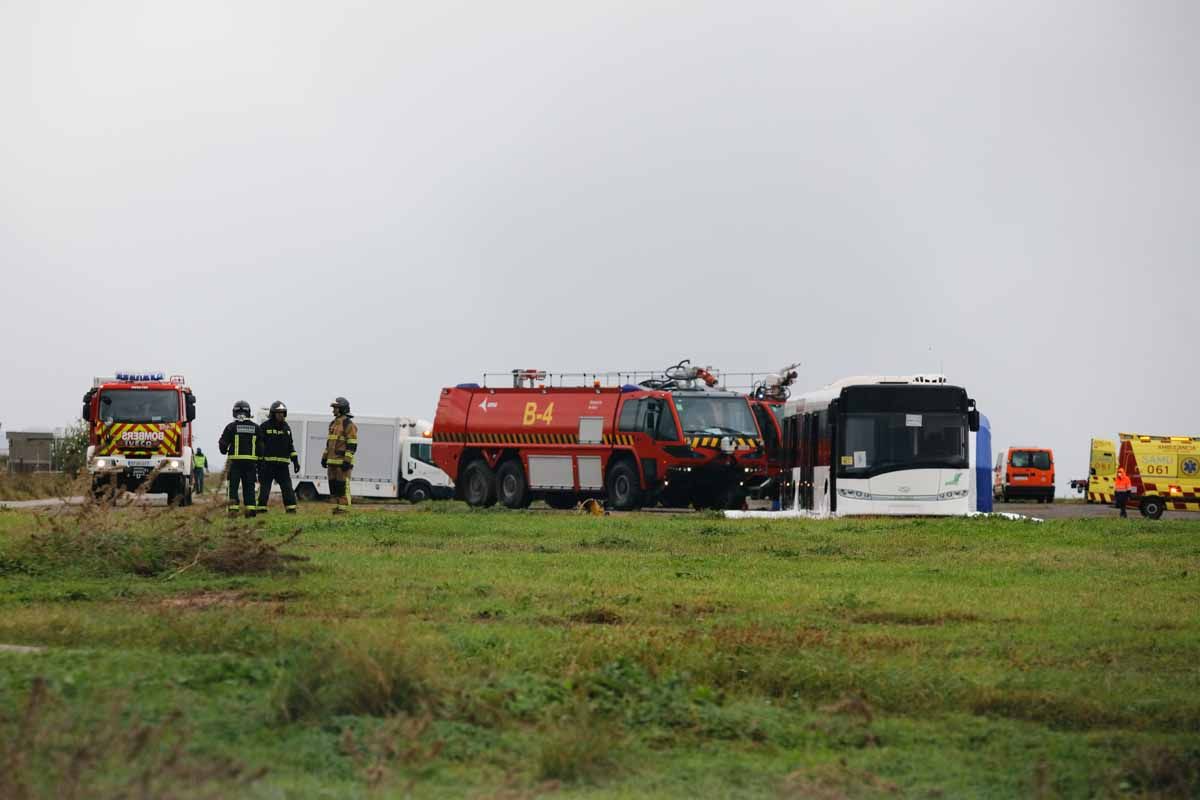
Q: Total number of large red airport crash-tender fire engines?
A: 2